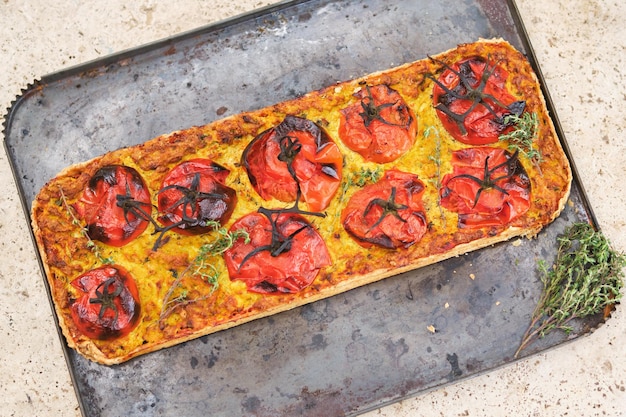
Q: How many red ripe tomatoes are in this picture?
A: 9